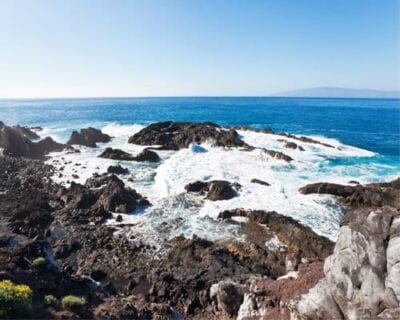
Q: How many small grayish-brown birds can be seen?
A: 0